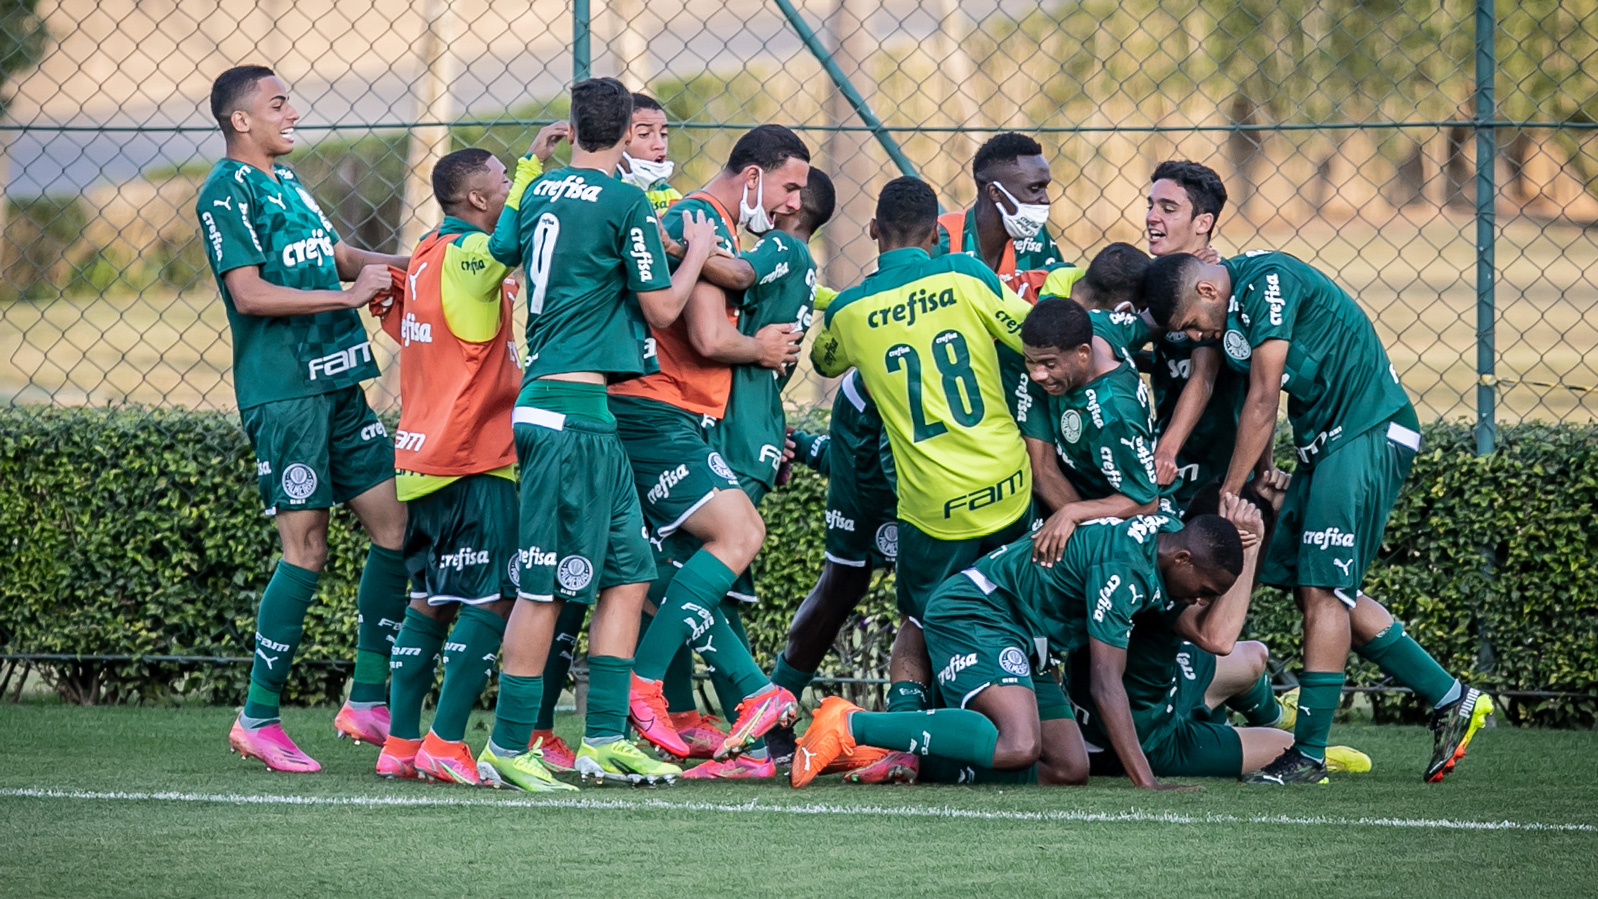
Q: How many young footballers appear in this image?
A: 14